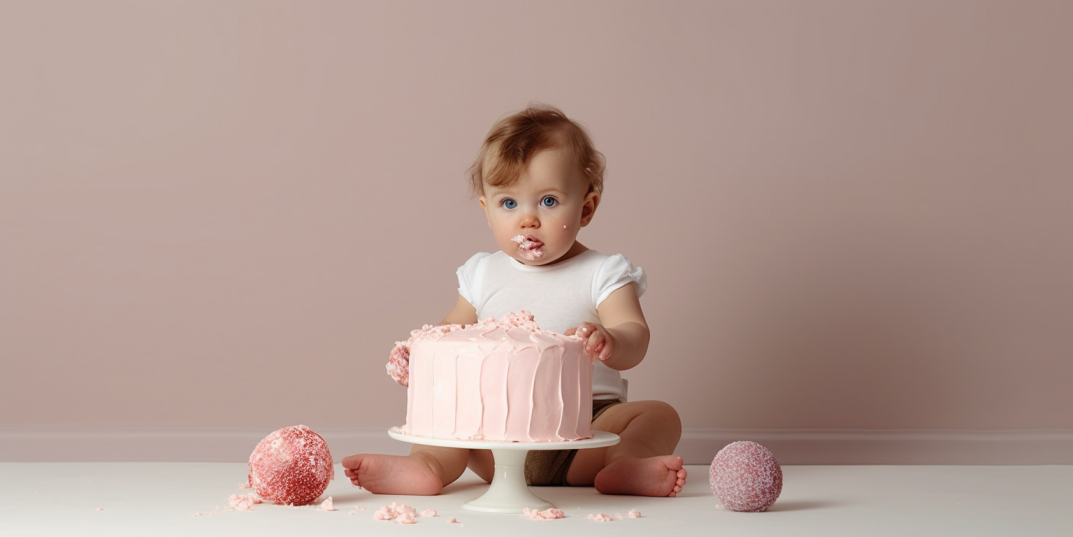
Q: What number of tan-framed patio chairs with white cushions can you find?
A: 0